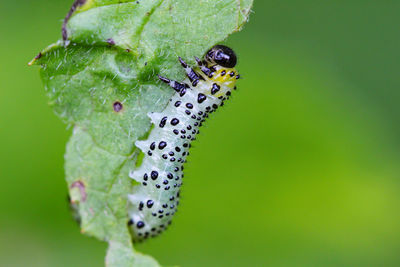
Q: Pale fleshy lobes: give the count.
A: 4